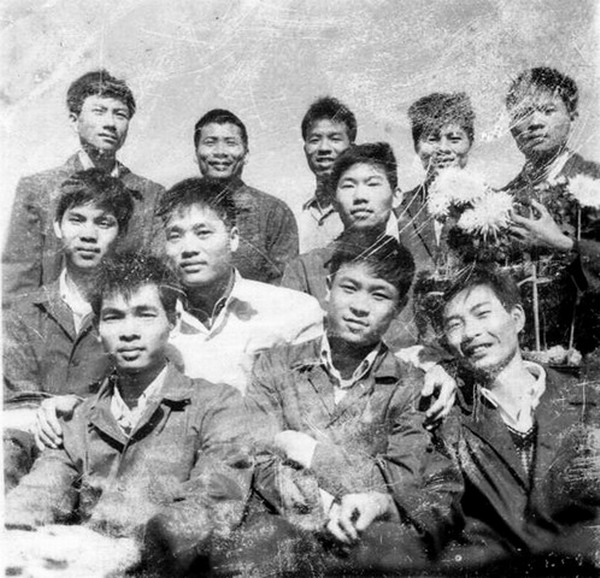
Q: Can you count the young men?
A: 11